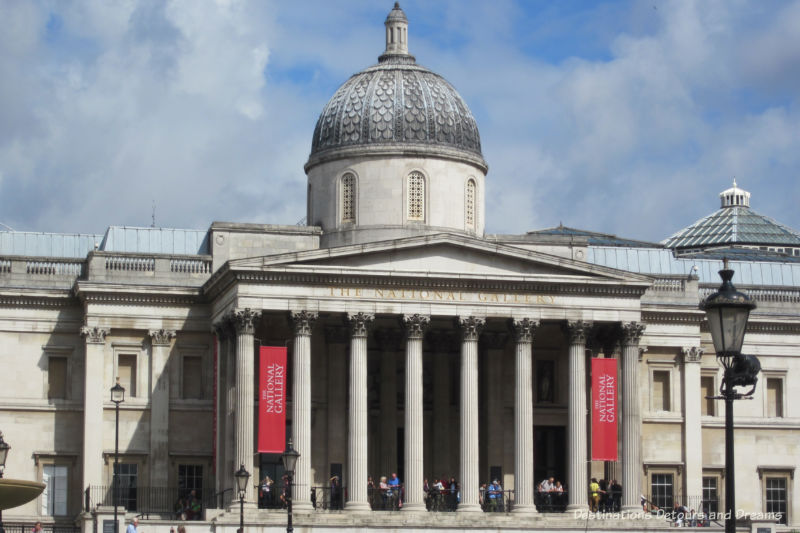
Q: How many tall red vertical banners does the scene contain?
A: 2